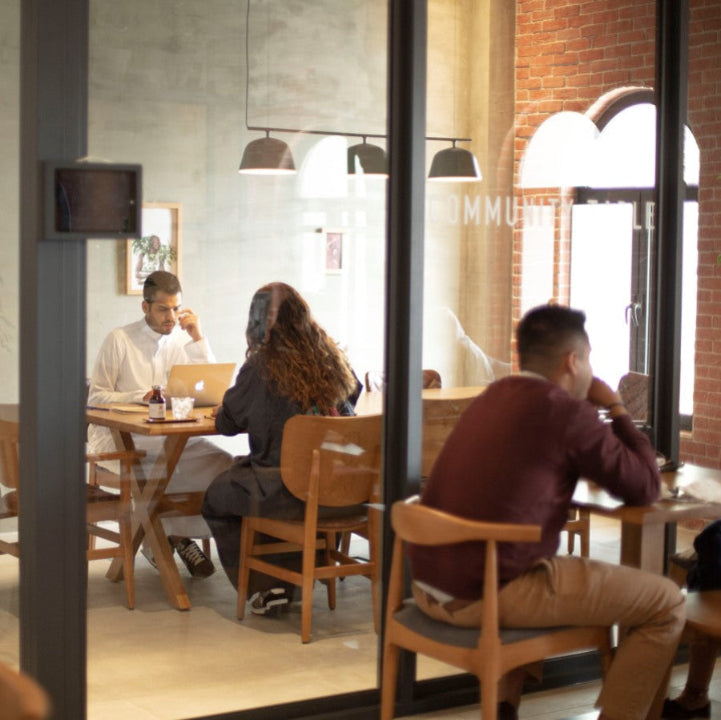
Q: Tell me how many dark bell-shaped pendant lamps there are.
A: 3